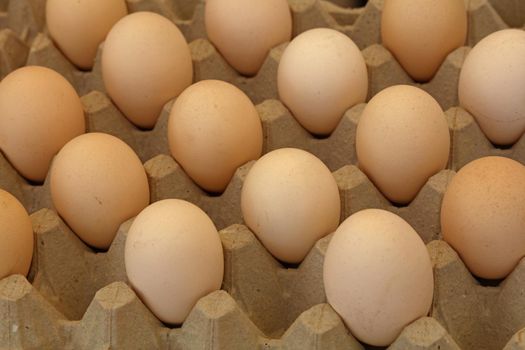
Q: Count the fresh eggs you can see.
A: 15